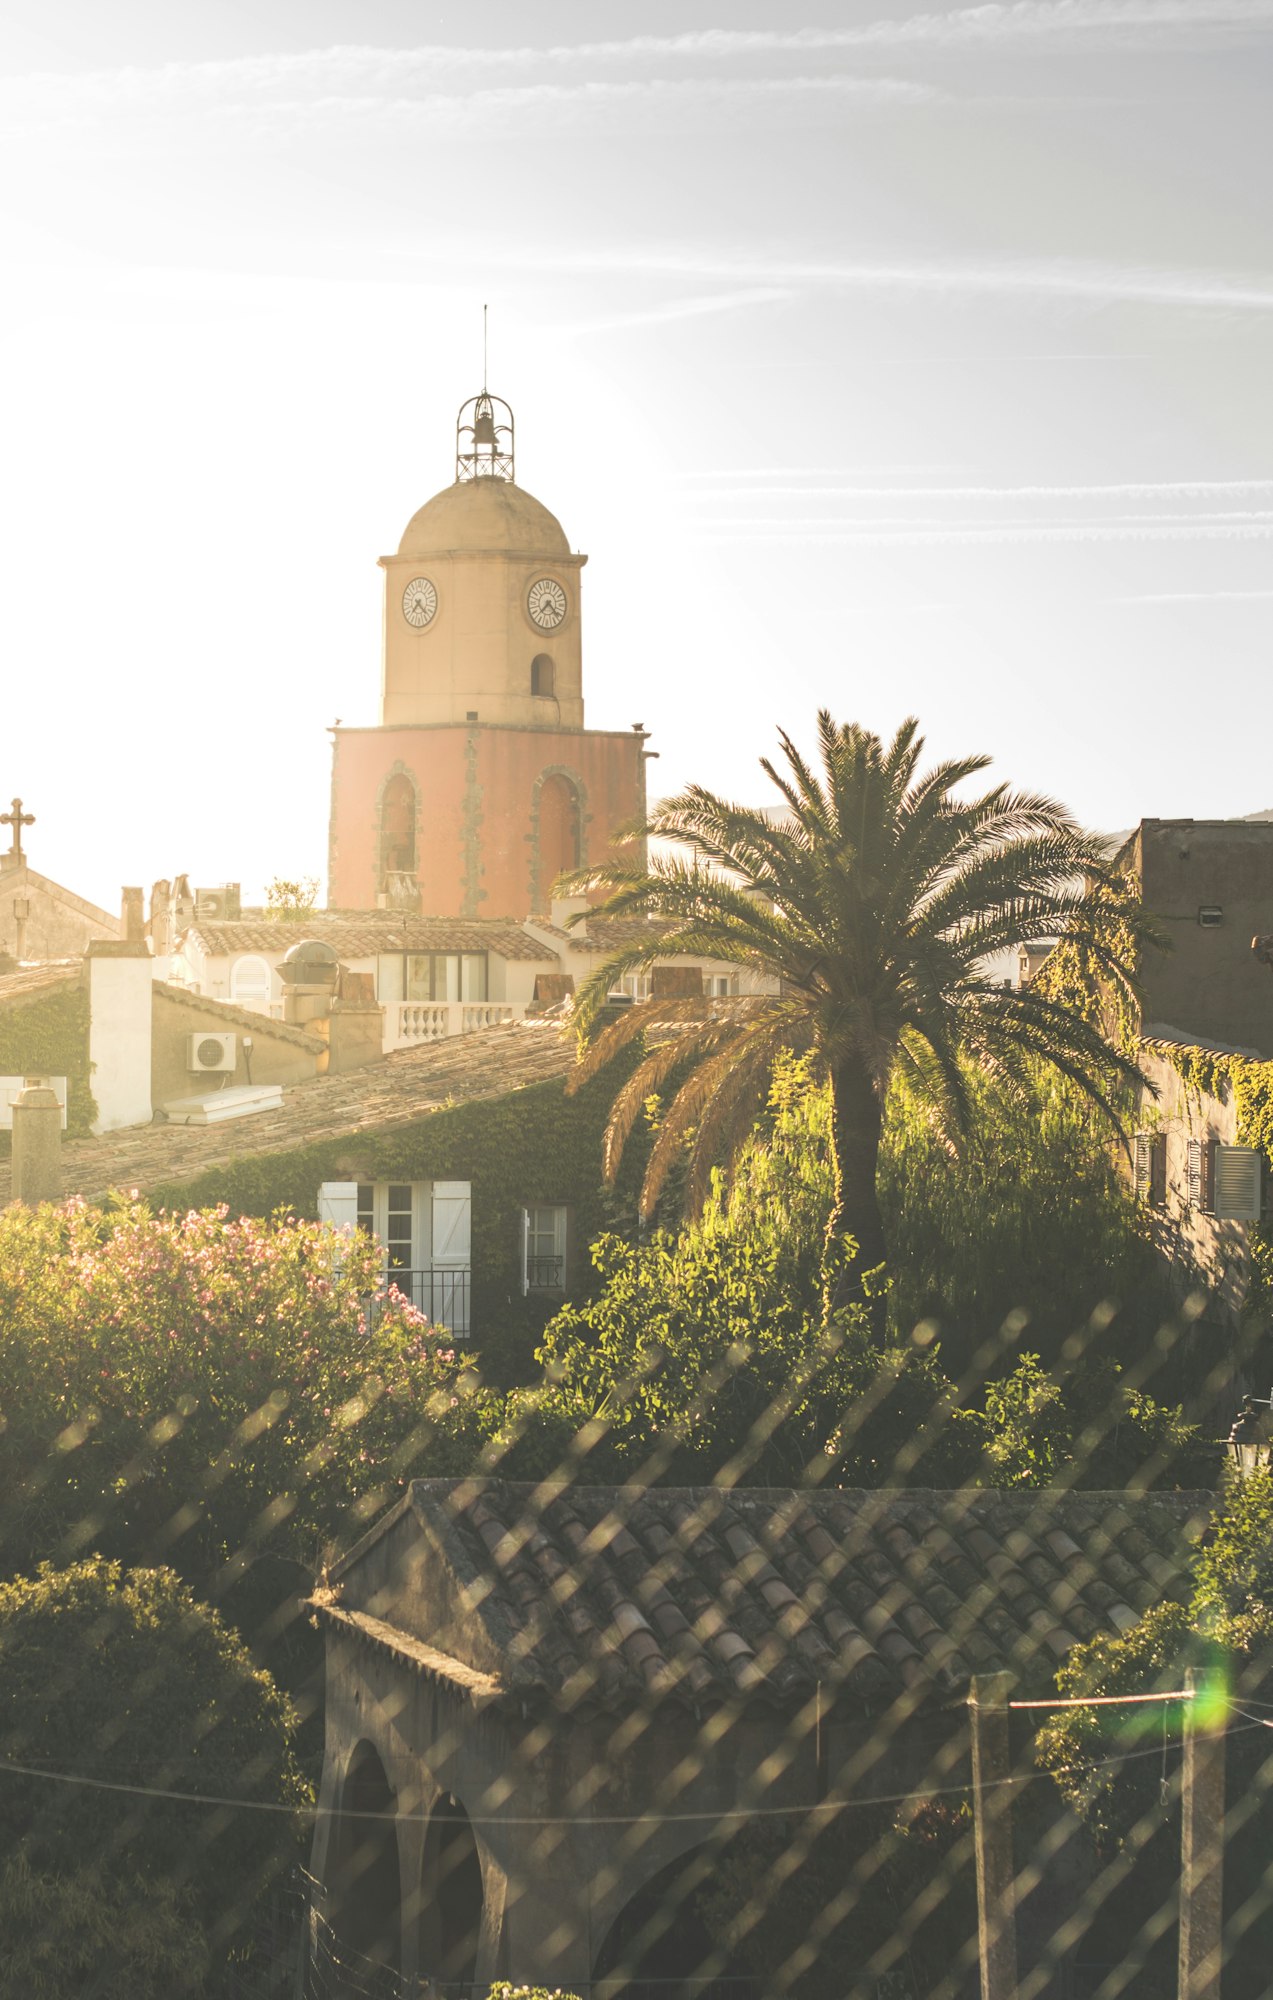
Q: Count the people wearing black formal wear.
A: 0